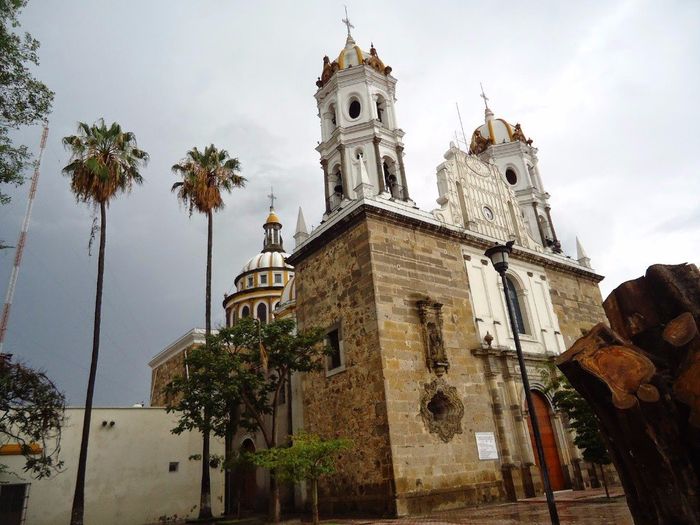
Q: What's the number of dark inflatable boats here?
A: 0